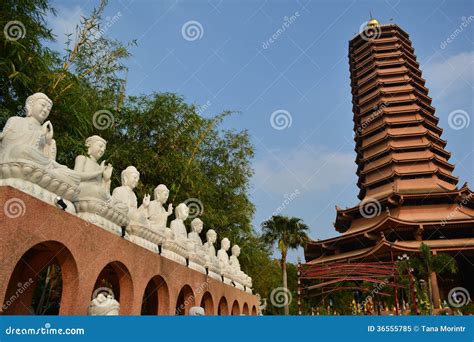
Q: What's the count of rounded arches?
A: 9